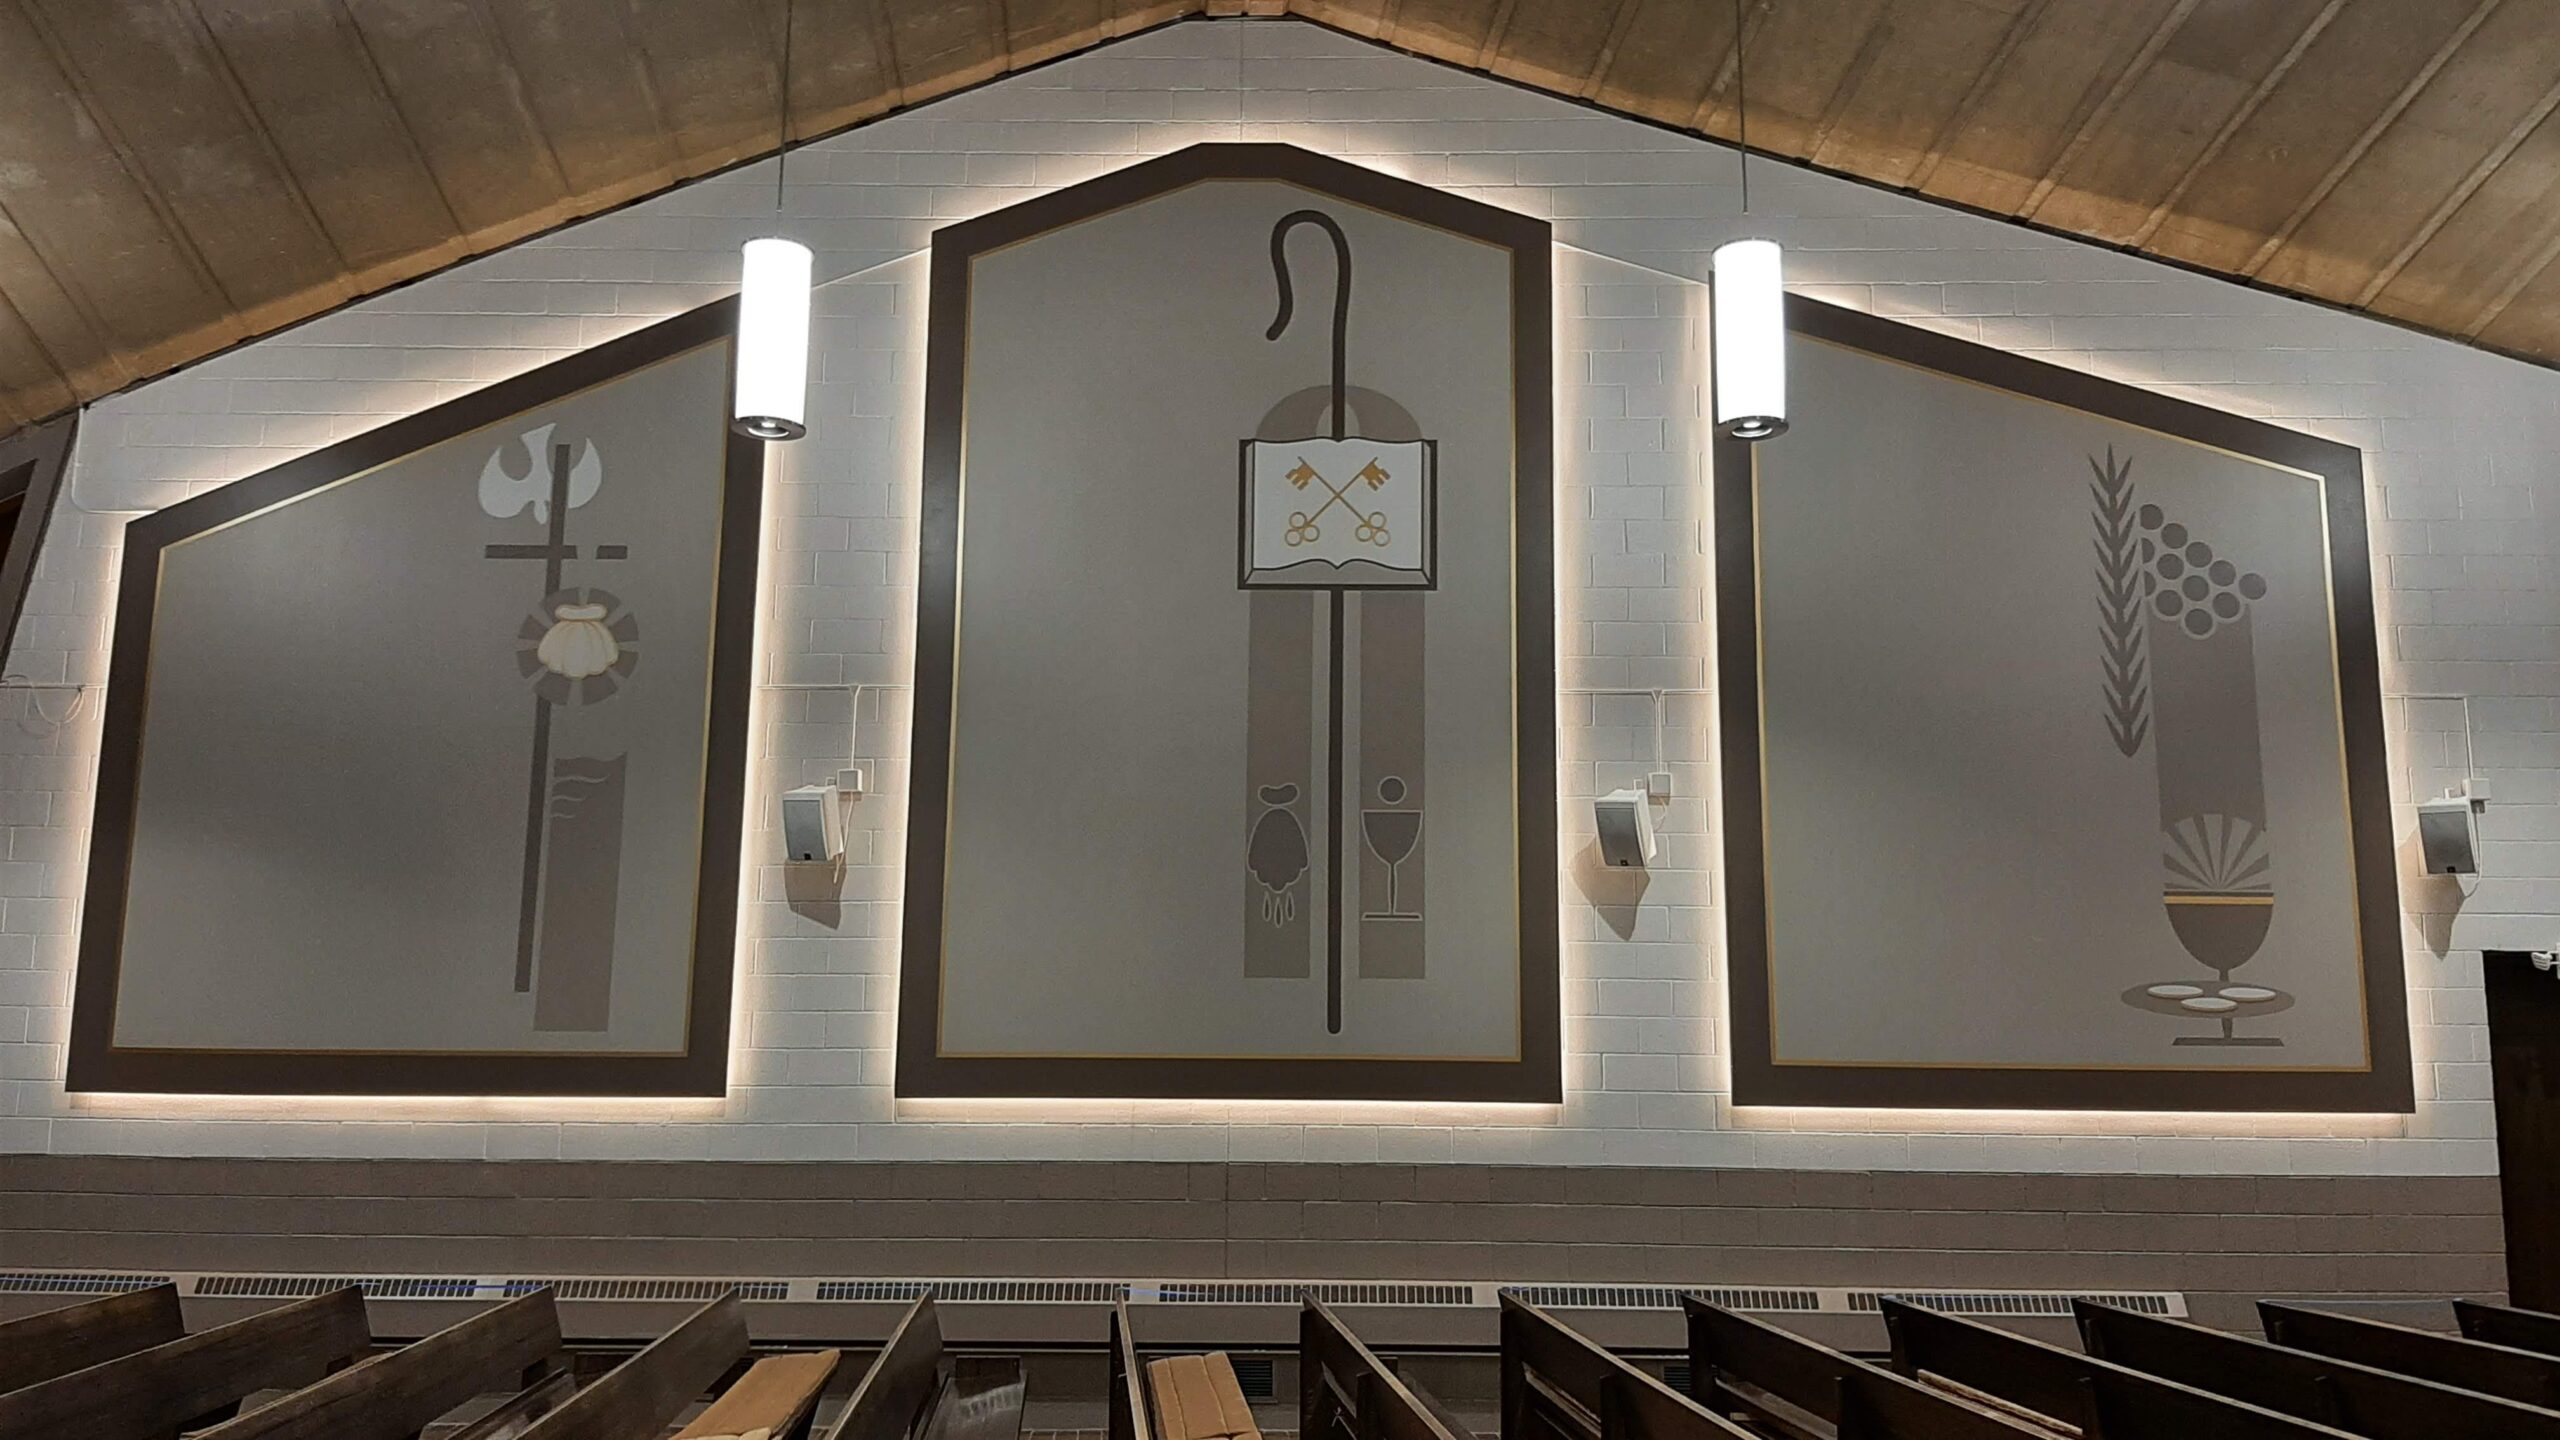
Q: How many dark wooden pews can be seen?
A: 13